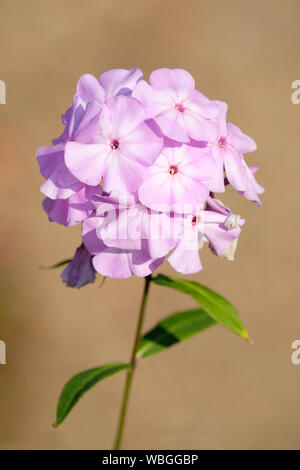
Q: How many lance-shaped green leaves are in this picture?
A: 3